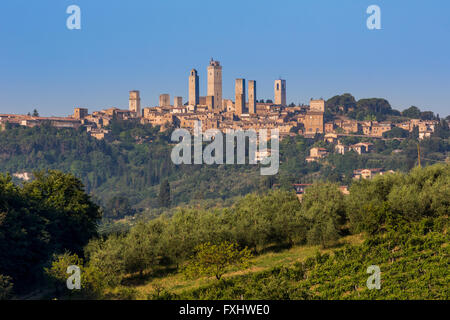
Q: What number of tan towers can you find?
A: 8